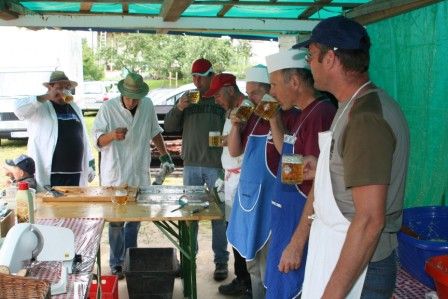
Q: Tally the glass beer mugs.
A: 7